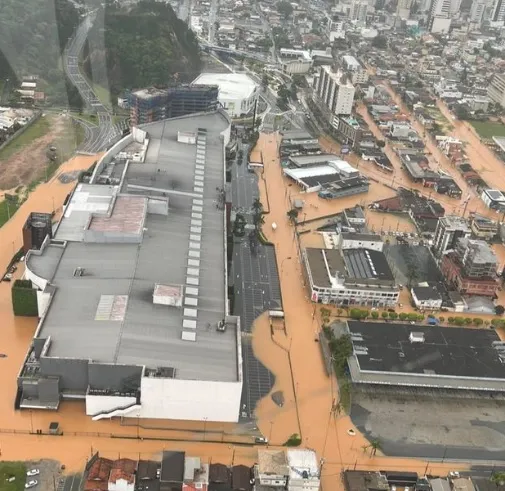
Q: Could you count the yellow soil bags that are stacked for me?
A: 0